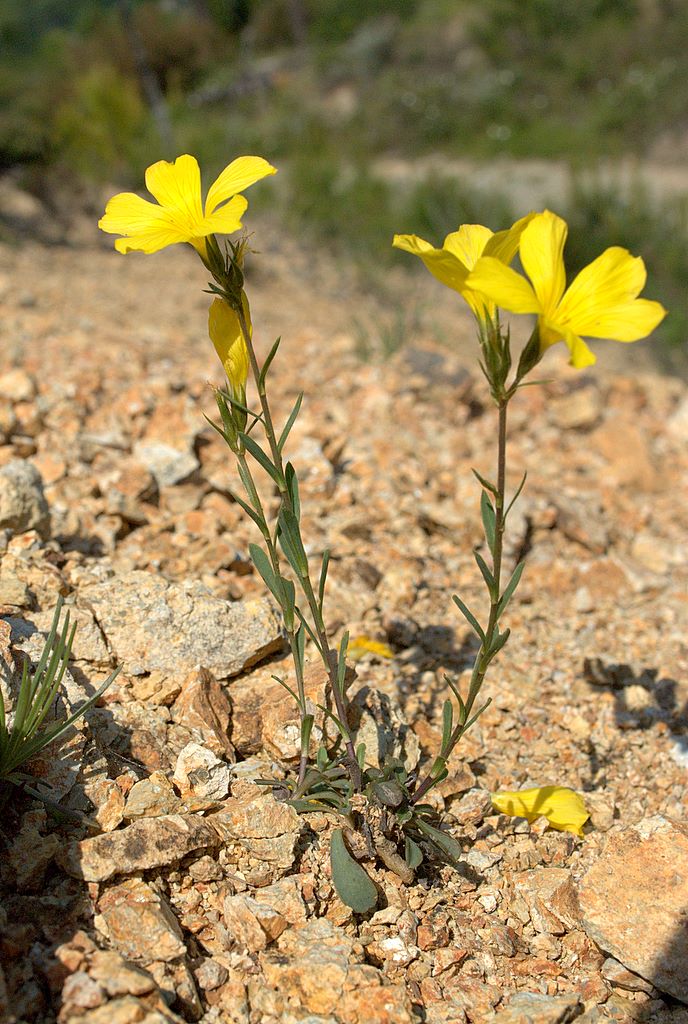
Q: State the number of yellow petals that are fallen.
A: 2